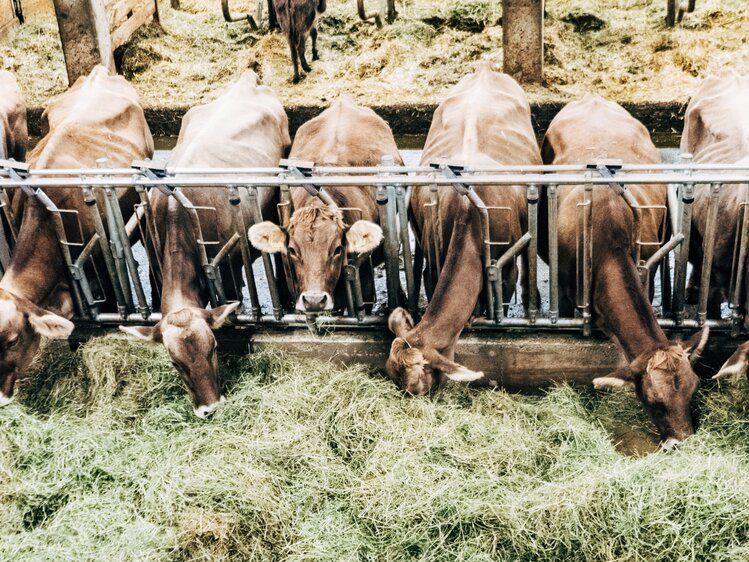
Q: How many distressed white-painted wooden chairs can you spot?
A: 0